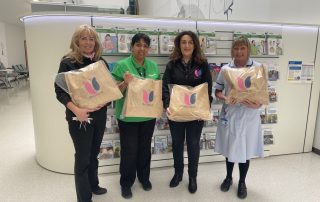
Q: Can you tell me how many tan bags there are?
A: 4